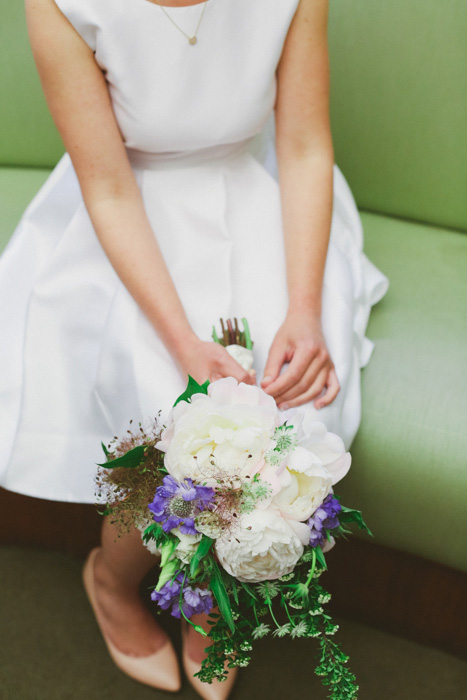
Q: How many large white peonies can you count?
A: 3